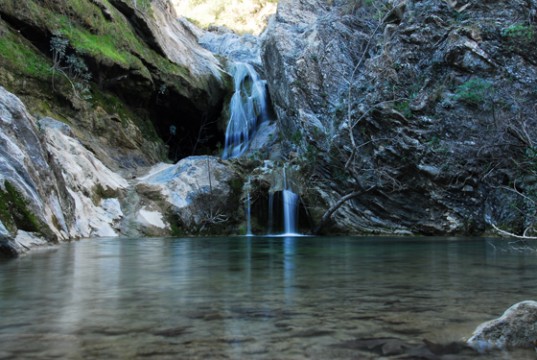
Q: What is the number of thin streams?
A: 2